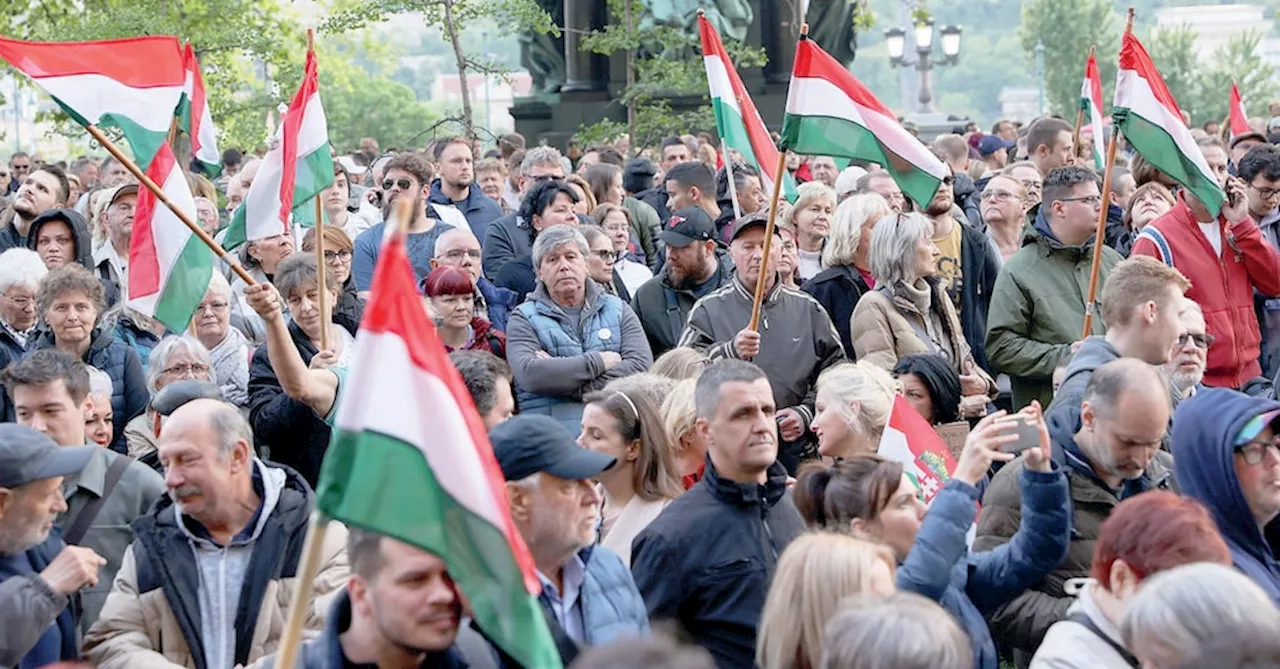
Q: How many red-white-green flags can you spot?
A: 11